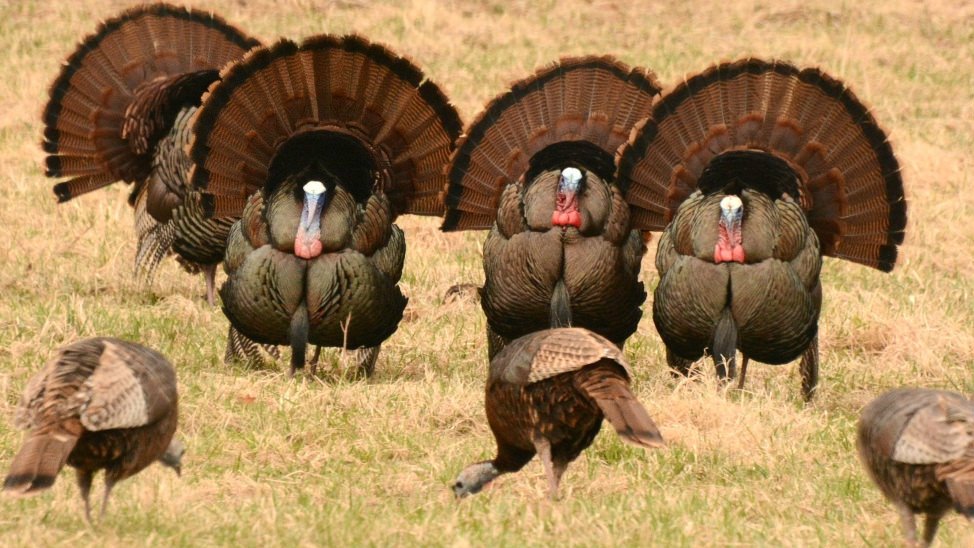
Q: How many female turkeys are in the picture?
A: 3